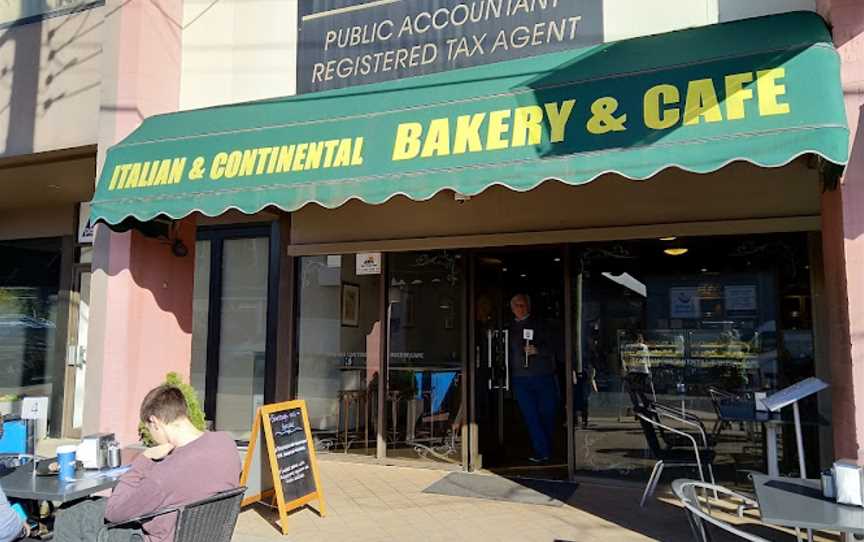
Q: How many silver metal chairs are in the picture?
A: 2